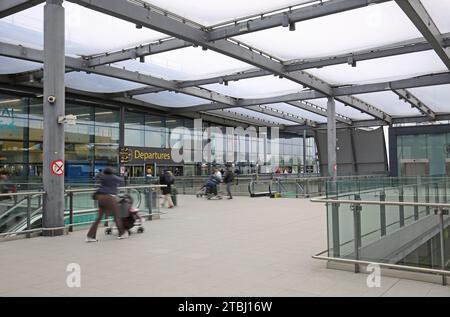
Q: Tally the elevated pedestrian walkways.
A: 1